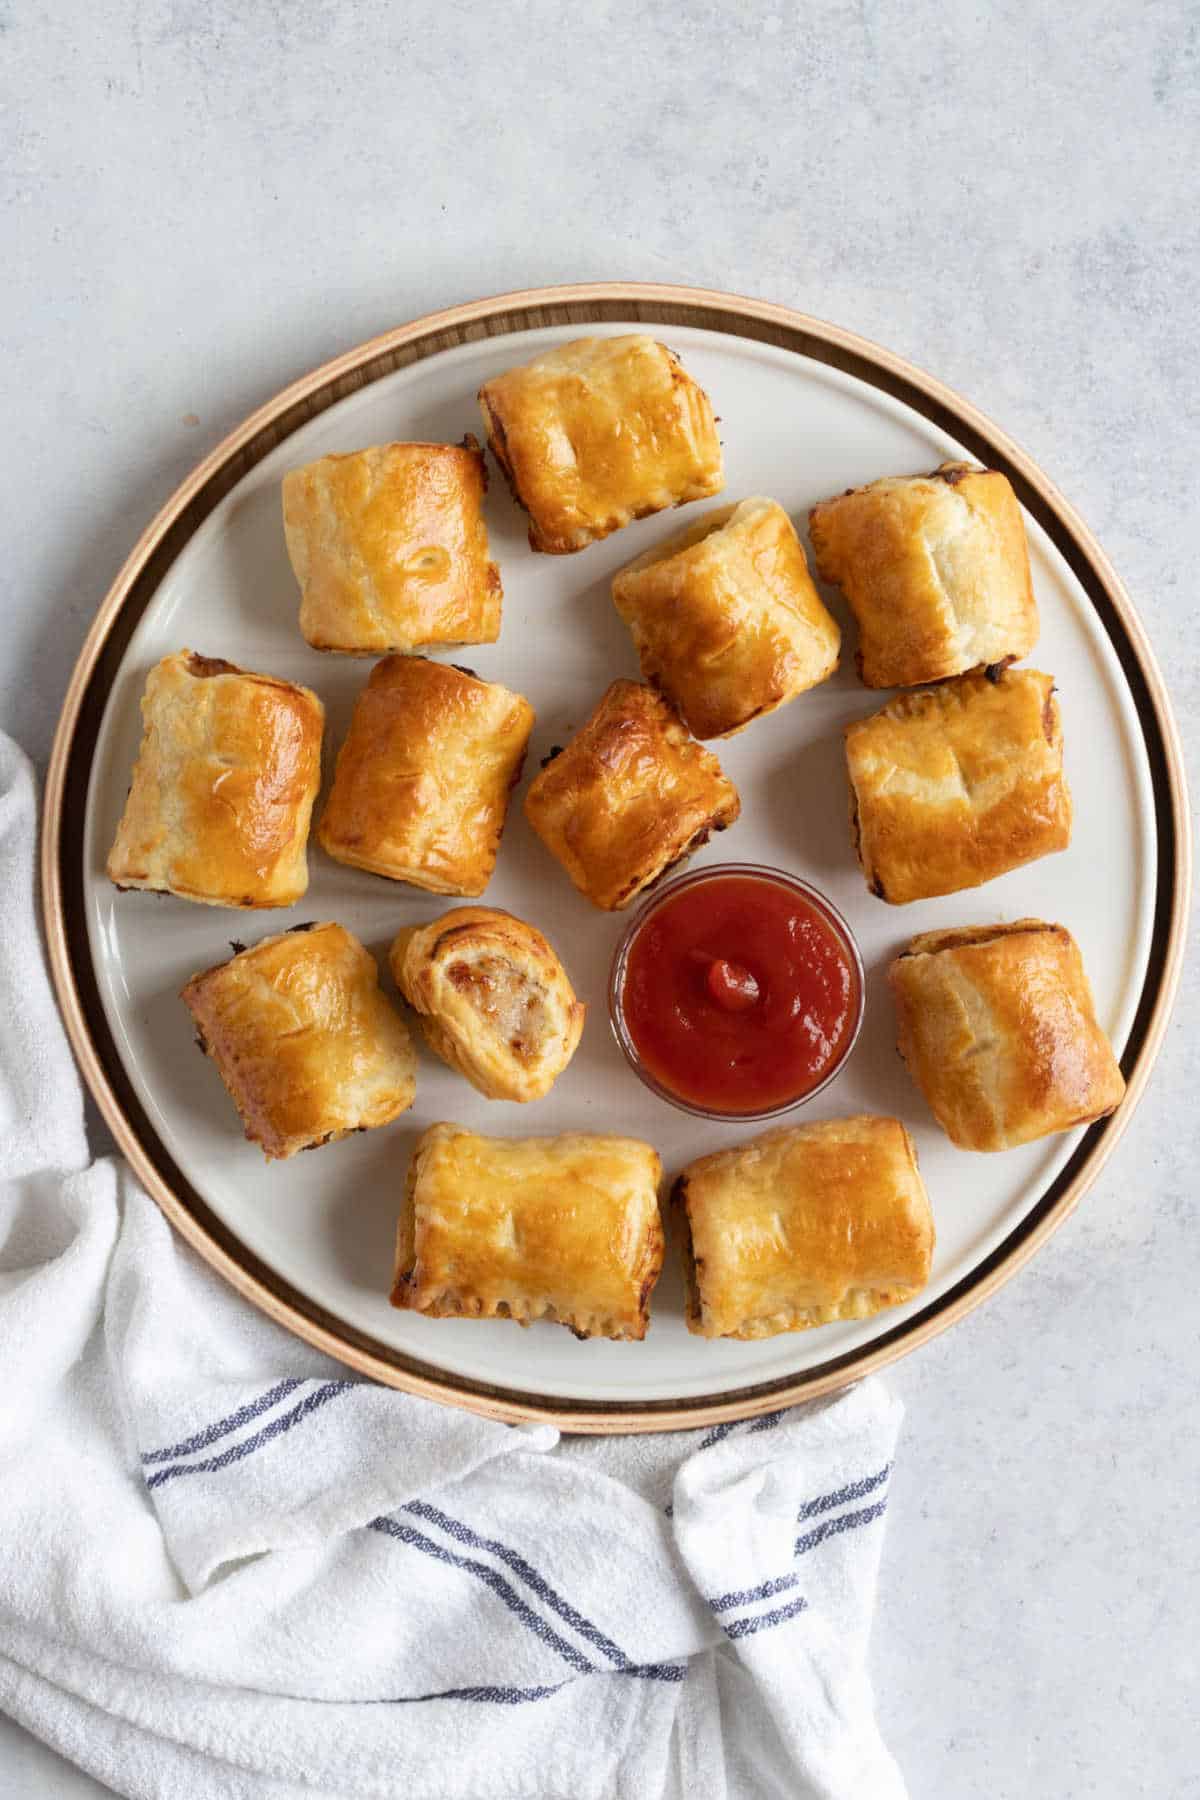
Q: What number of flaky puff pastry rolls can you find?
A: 13